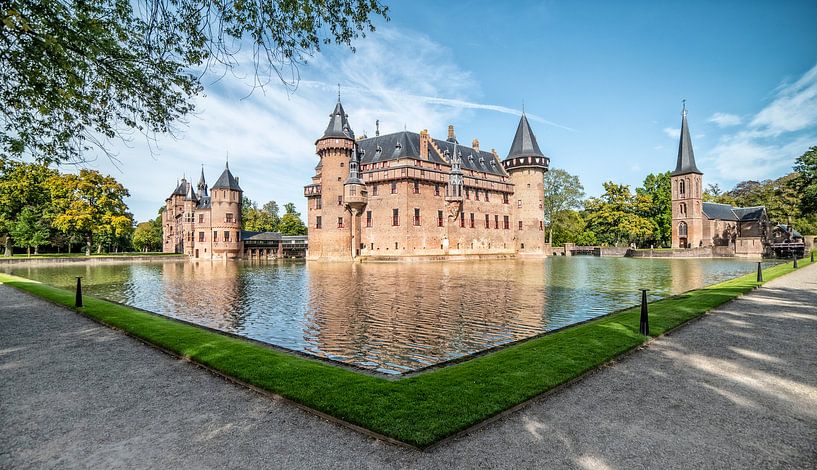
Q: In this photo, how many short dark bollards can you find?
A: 5